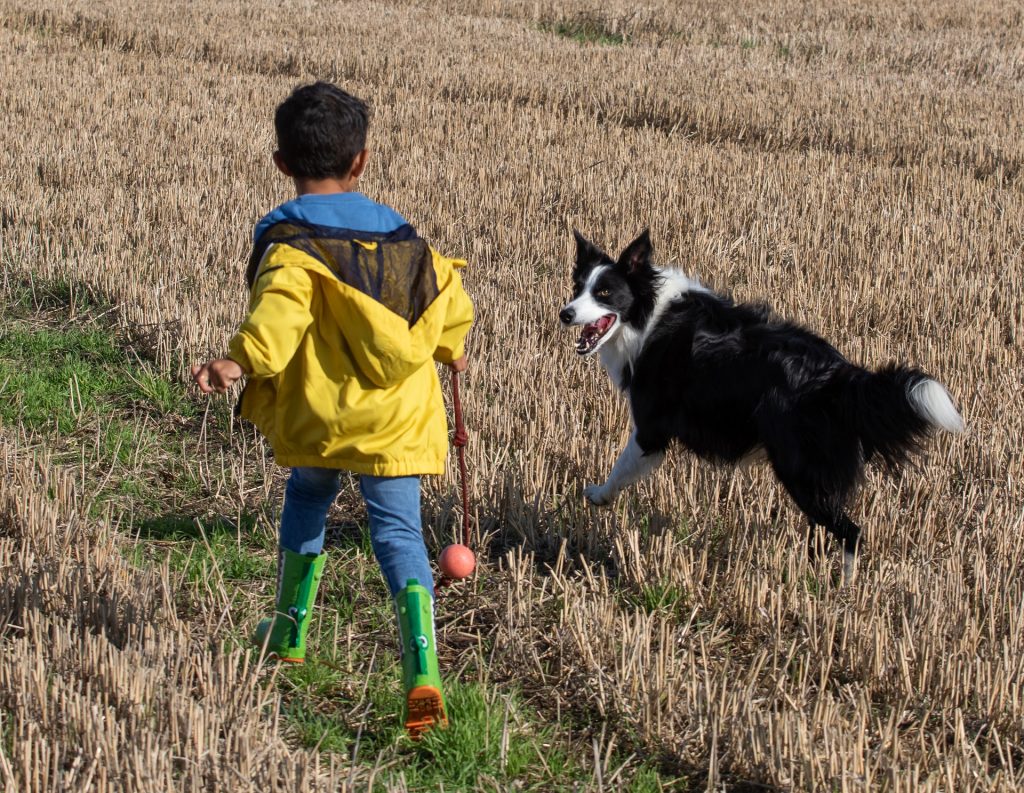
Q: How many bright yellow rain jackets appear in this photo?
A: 1